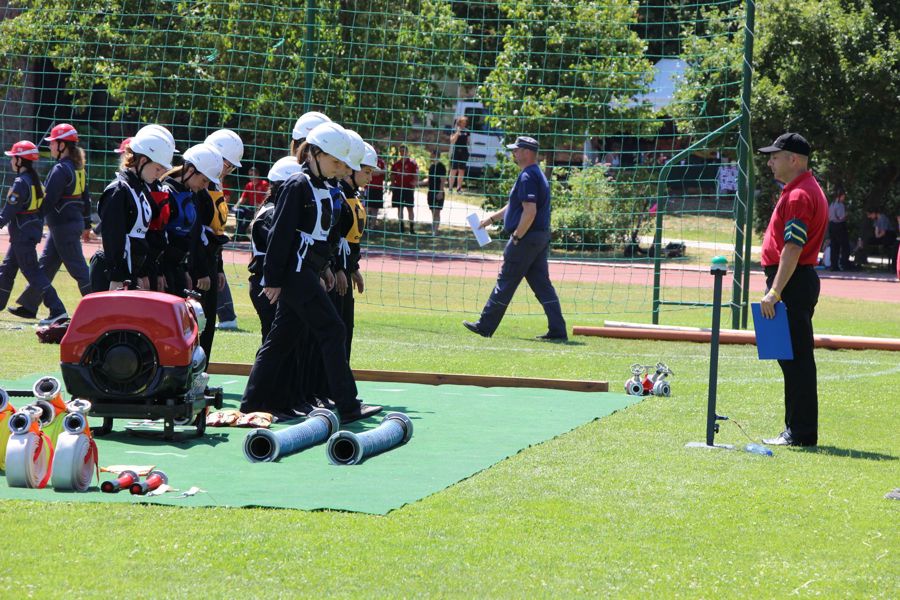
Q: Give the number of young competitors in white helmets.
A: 9